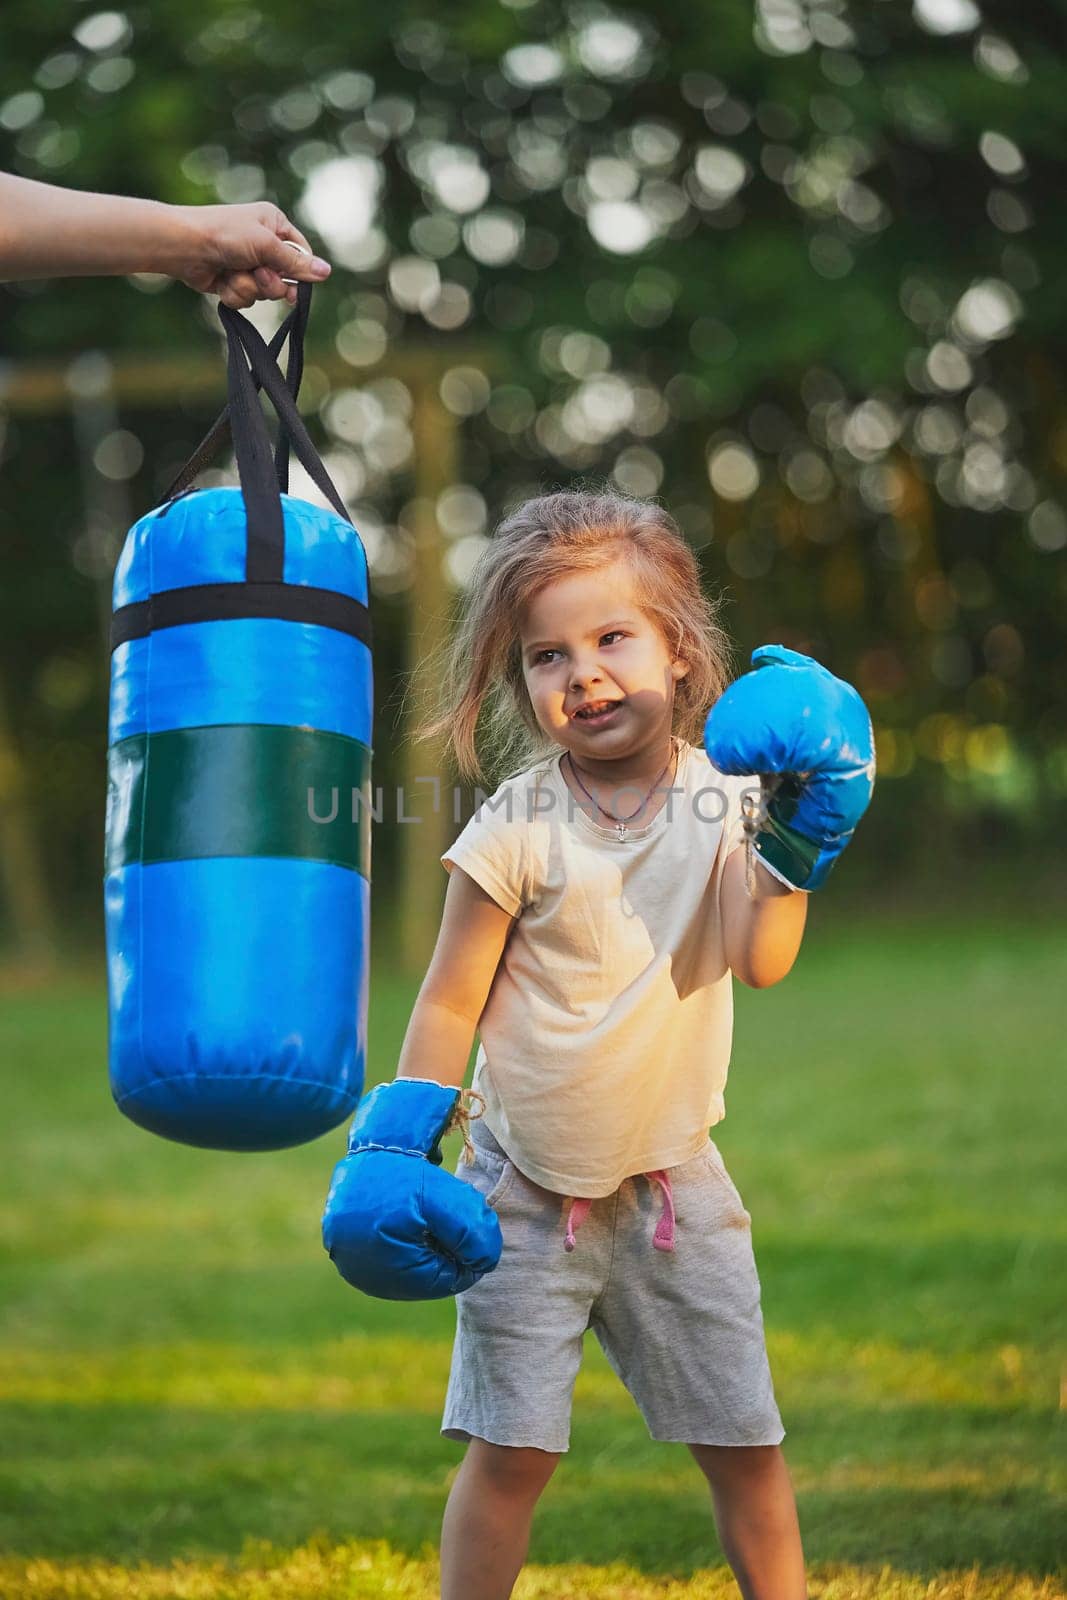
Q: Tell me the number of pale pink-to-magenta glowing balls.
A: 0